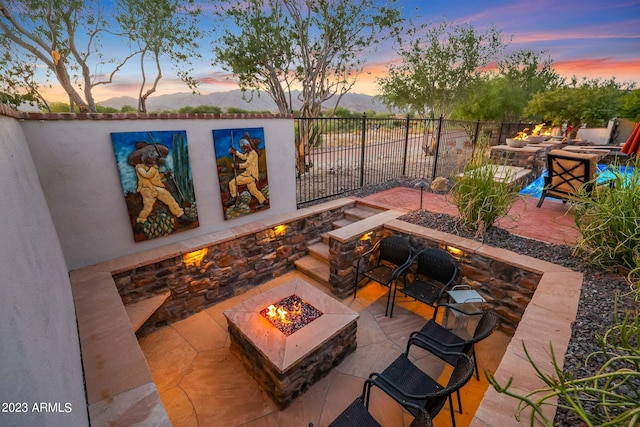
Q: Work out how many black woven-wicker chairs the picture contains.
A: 5